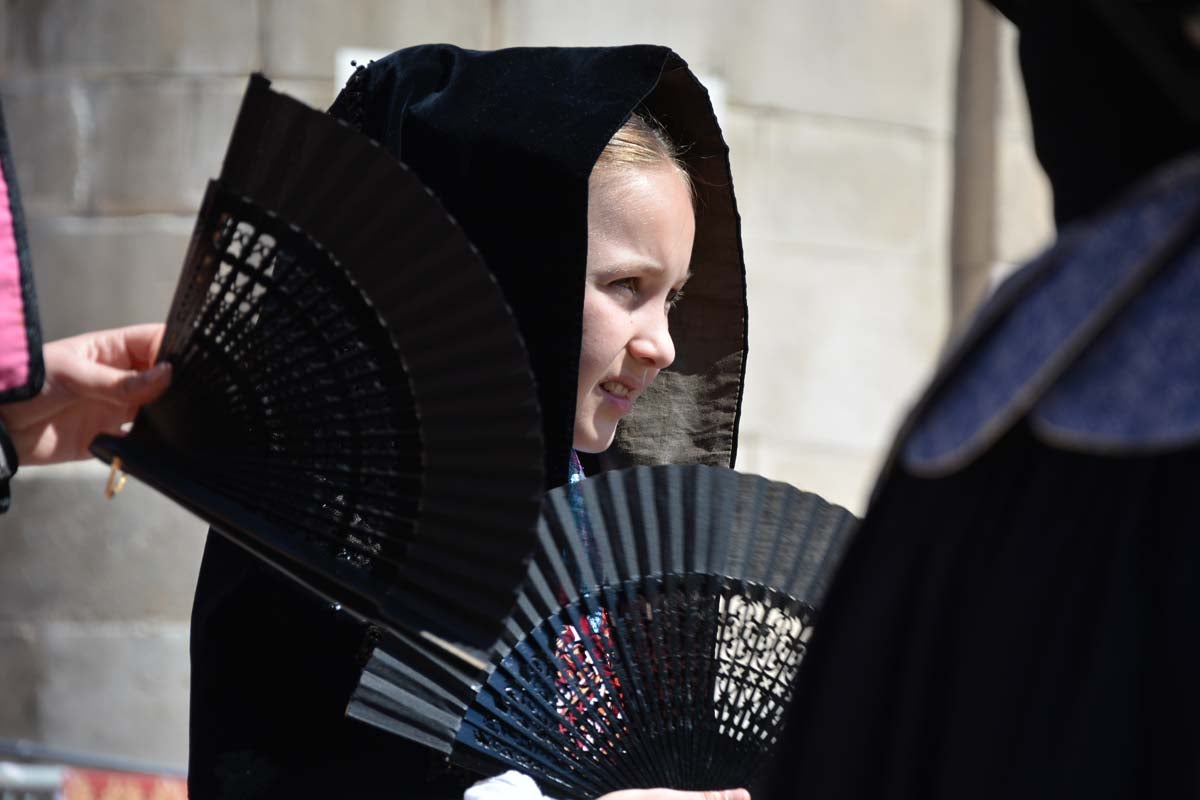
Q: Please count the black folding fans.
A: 2